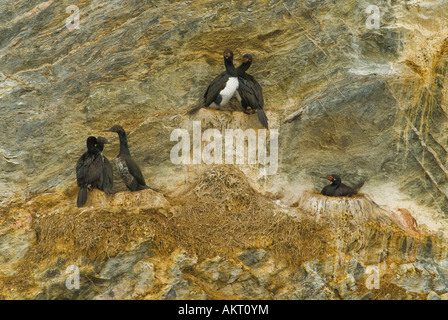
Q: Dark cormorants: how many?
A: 6